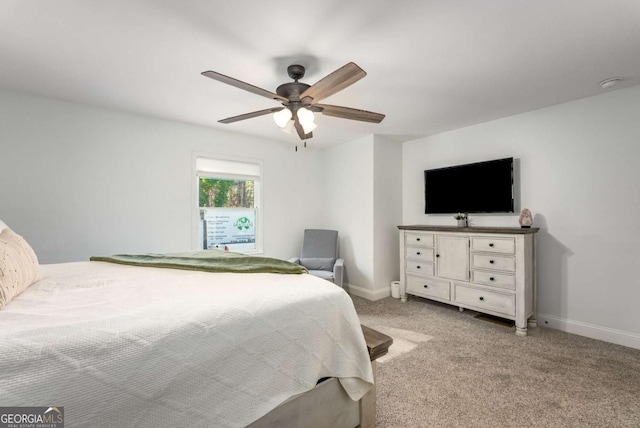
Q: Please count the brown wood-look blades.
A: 5